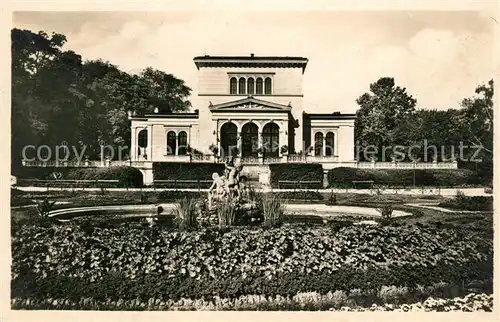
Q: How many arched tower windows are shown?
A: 5